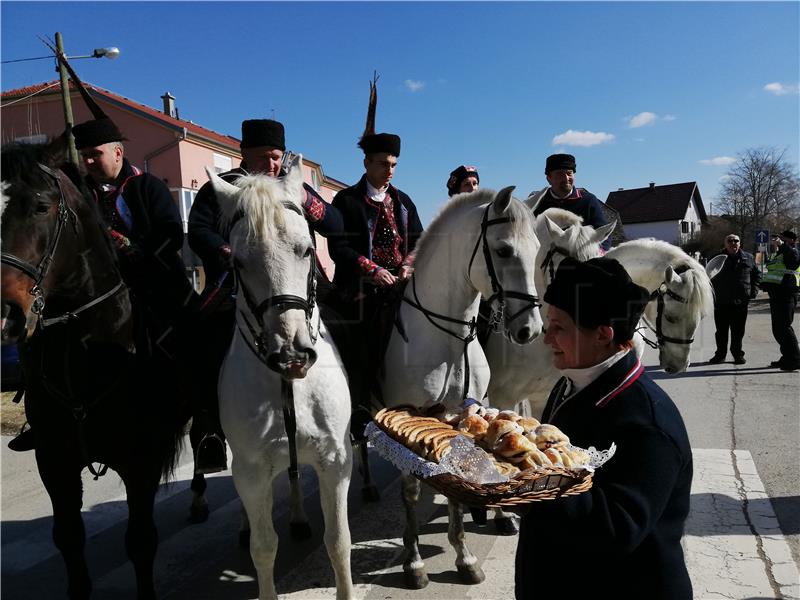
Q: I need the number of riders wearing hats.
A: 5